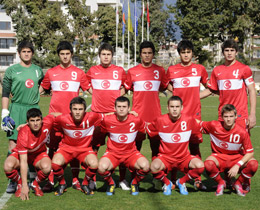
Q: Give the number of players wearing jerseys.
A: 11